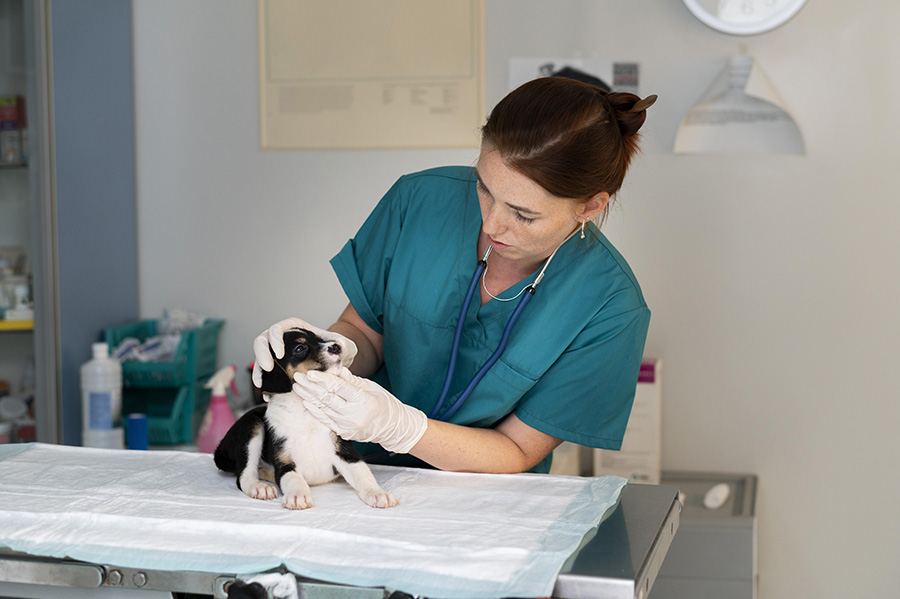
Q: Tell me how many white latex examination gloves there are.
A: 2